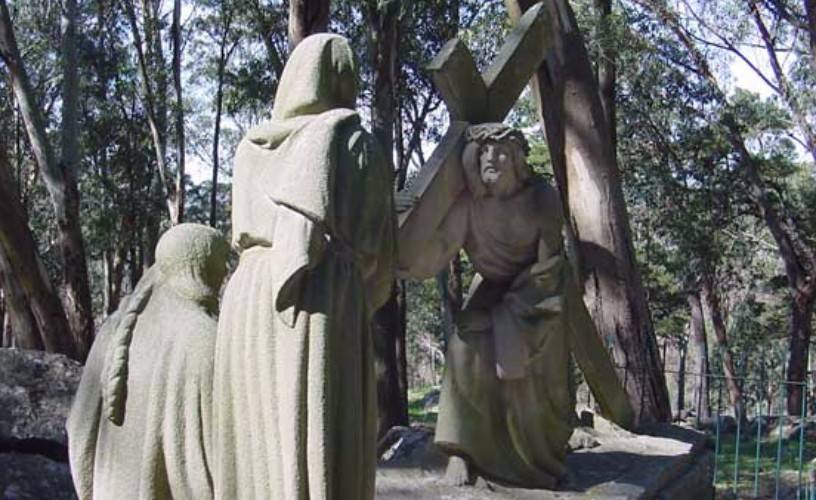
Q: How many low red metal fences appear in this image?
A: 0